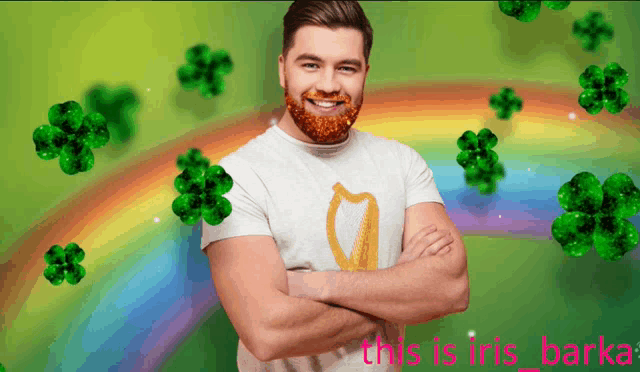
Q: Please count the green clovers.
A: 13